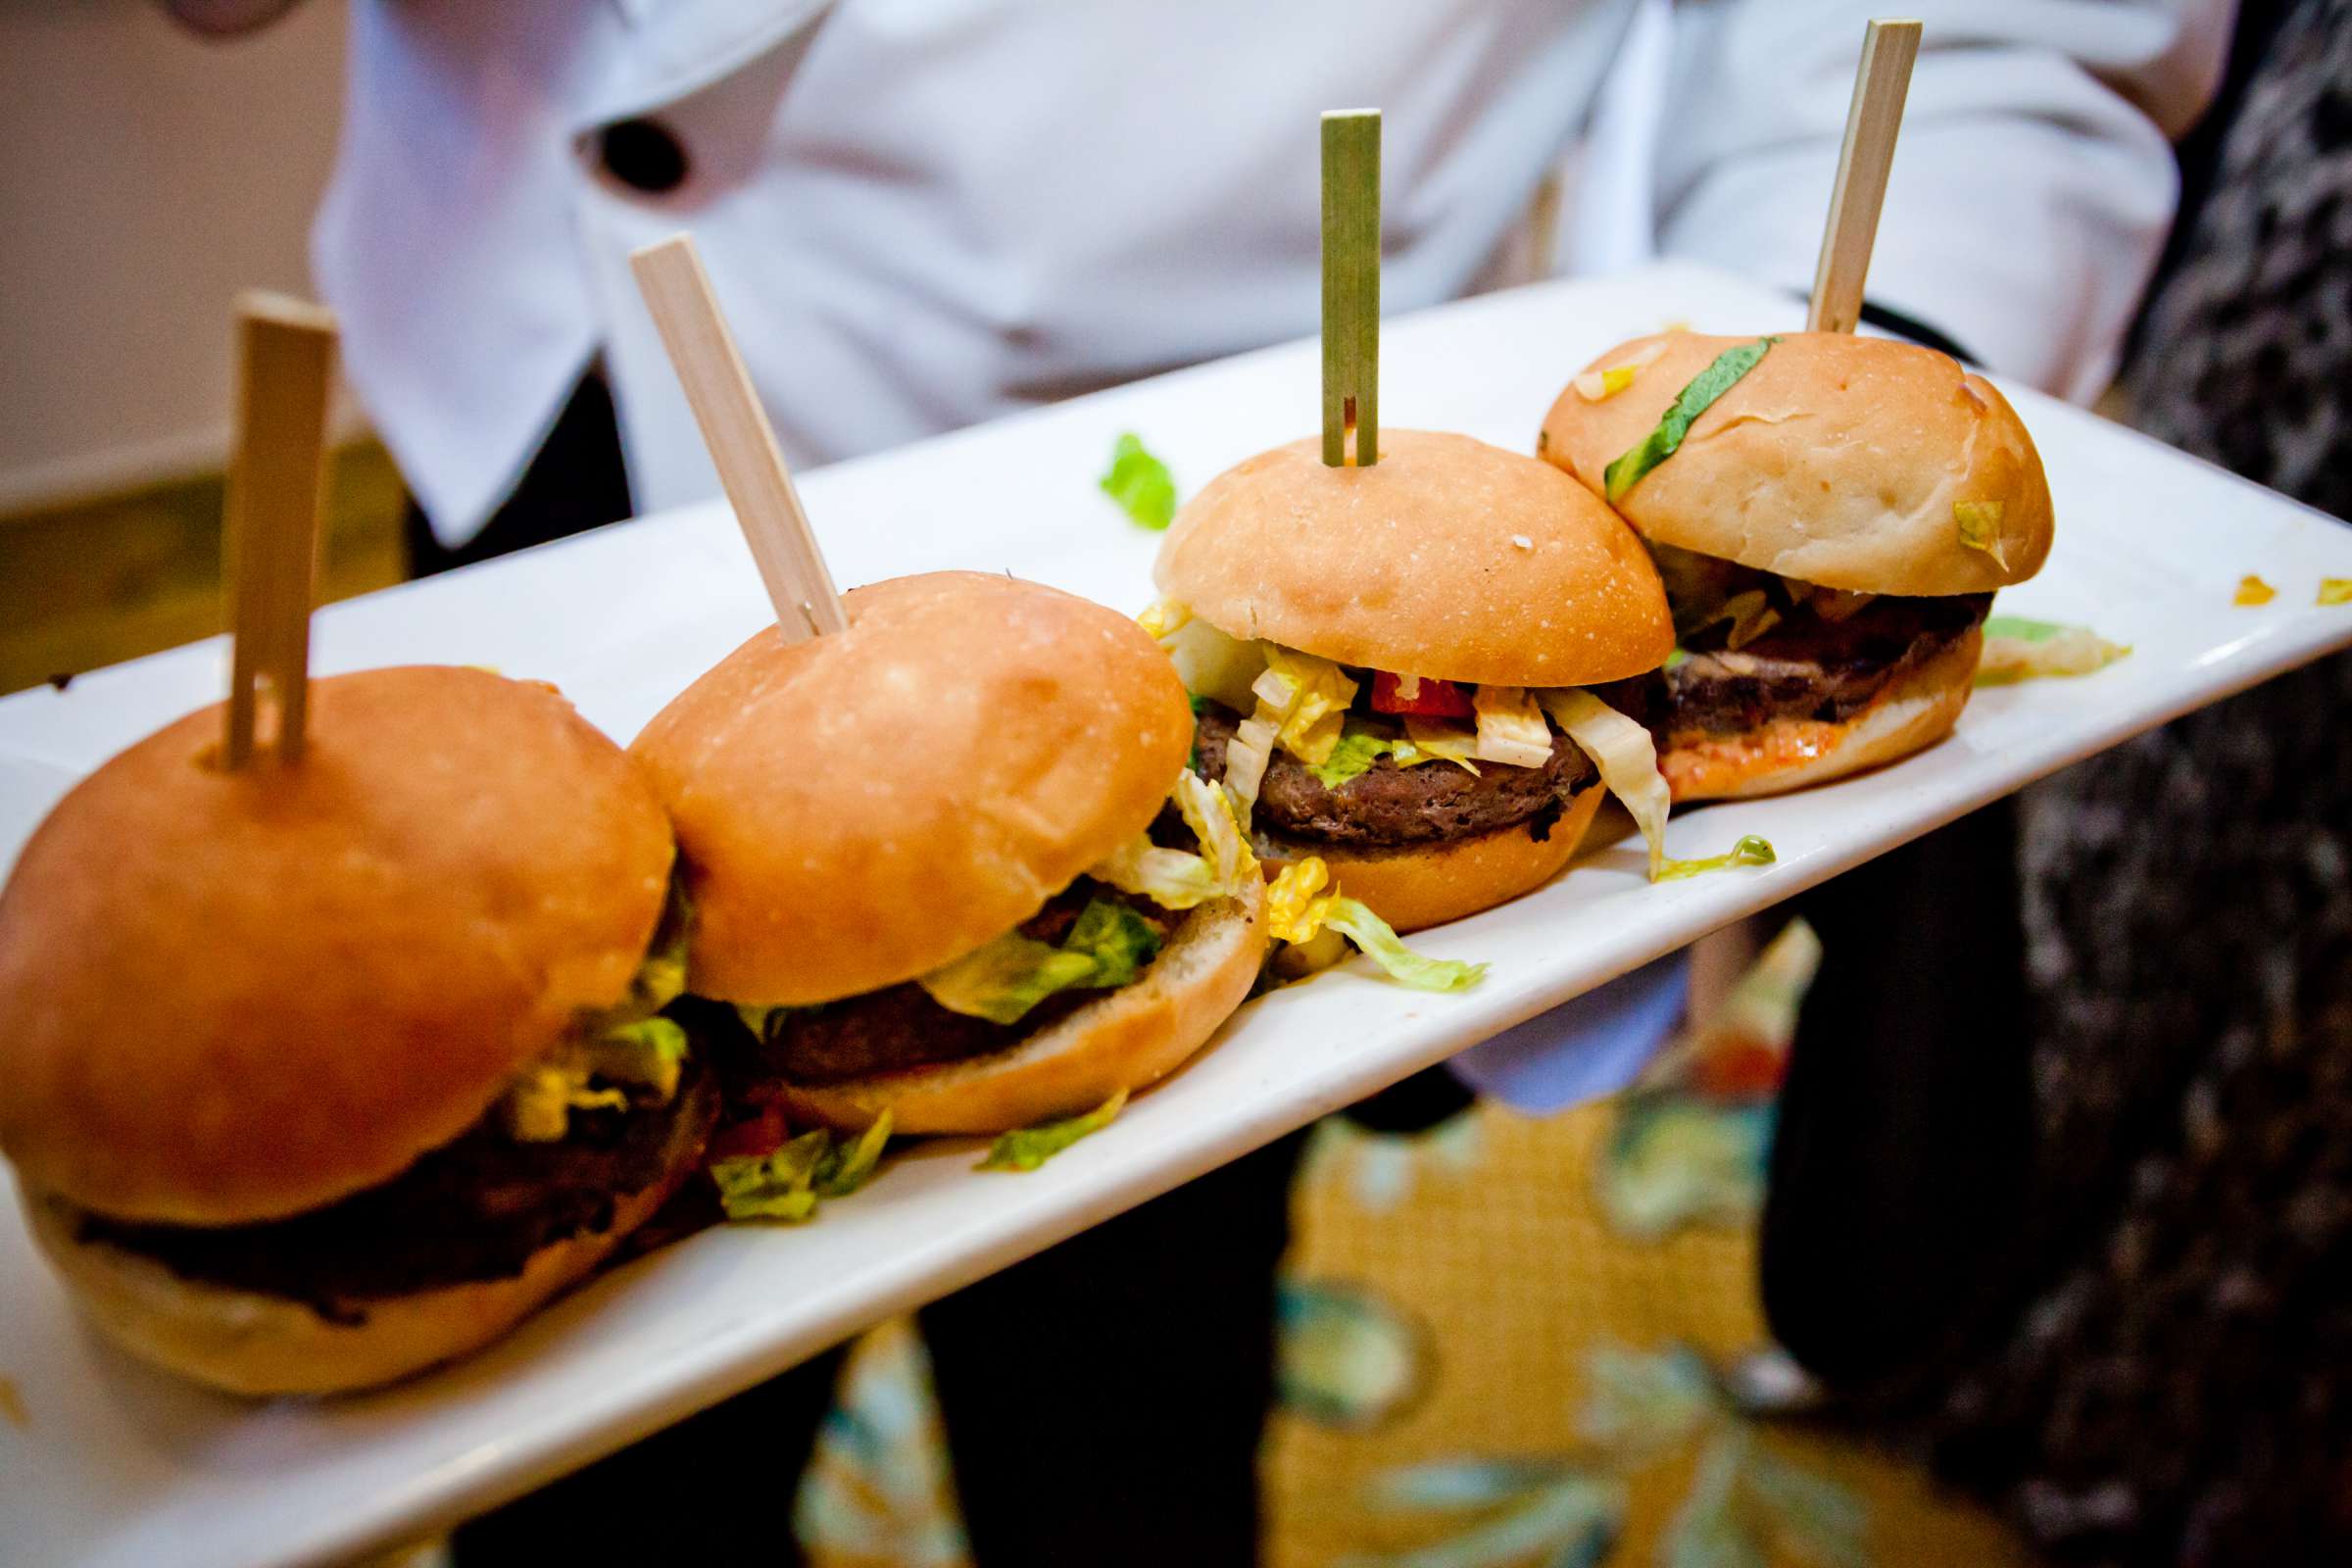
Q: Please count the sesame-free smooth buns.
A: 4